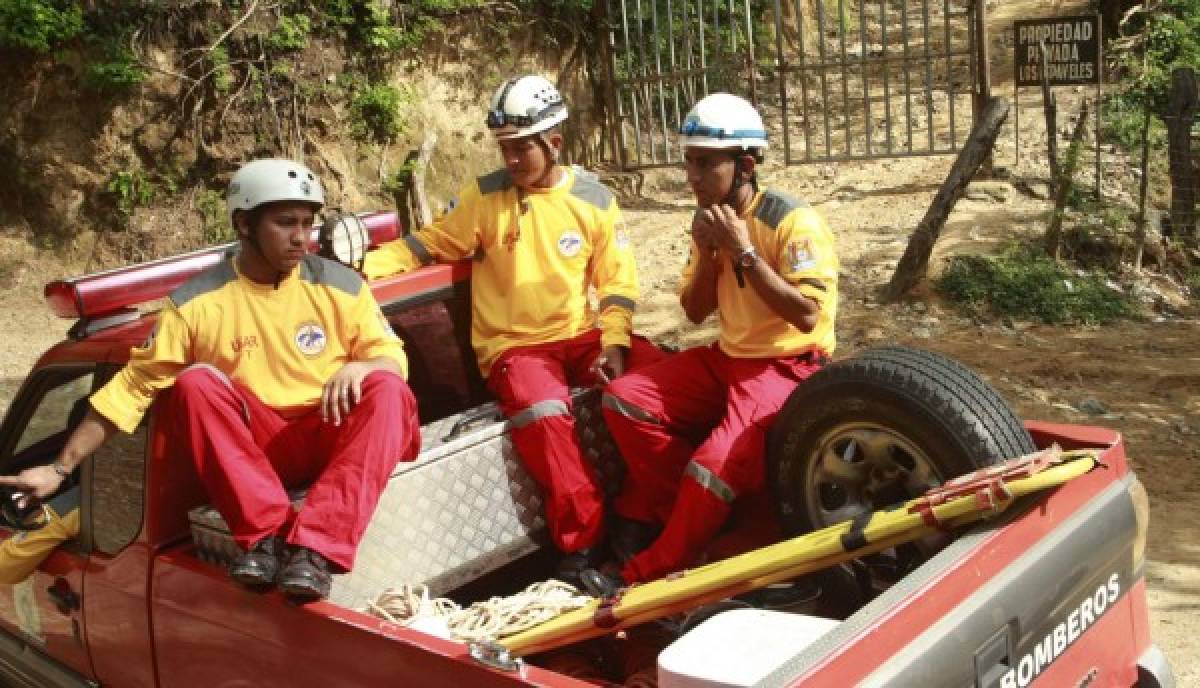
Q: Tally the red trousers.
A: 3